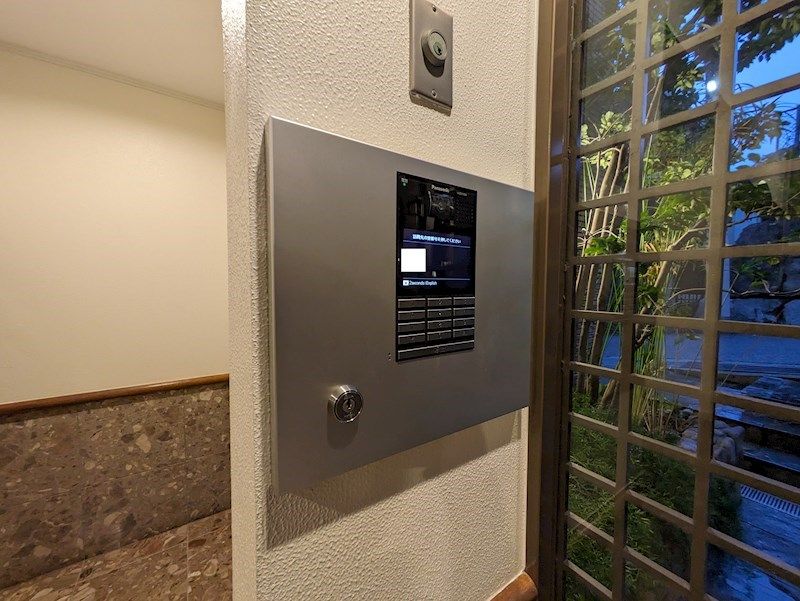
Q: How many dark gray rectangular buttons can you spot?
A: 13